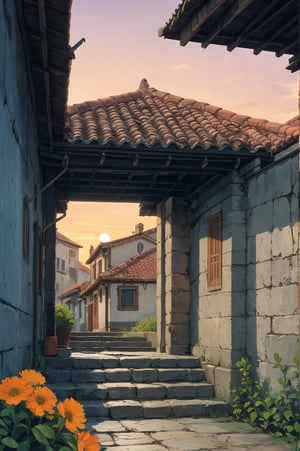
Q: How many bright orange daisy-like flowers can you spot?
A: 5